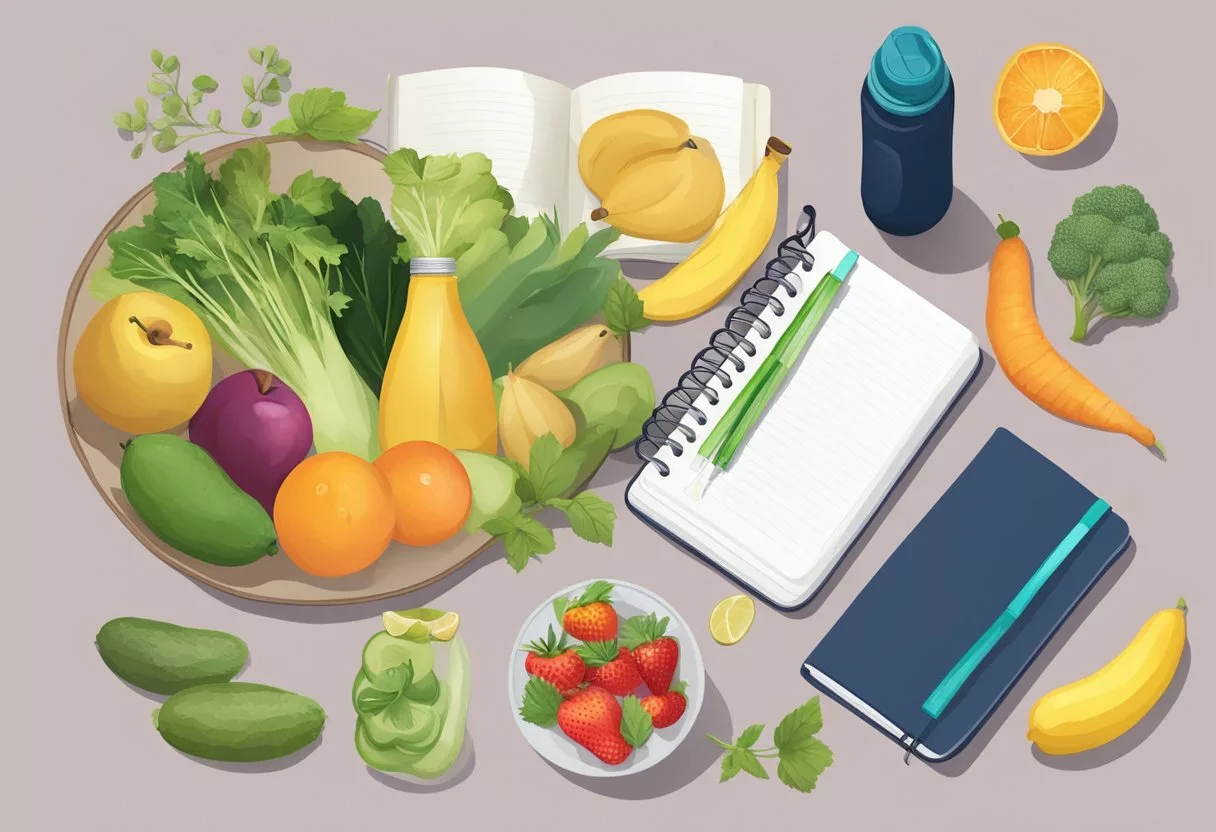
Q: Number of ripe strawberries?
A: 6